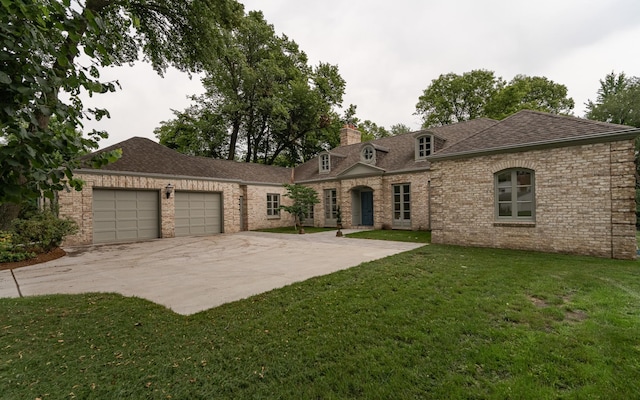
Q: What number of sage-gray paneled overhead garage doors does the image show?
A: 2